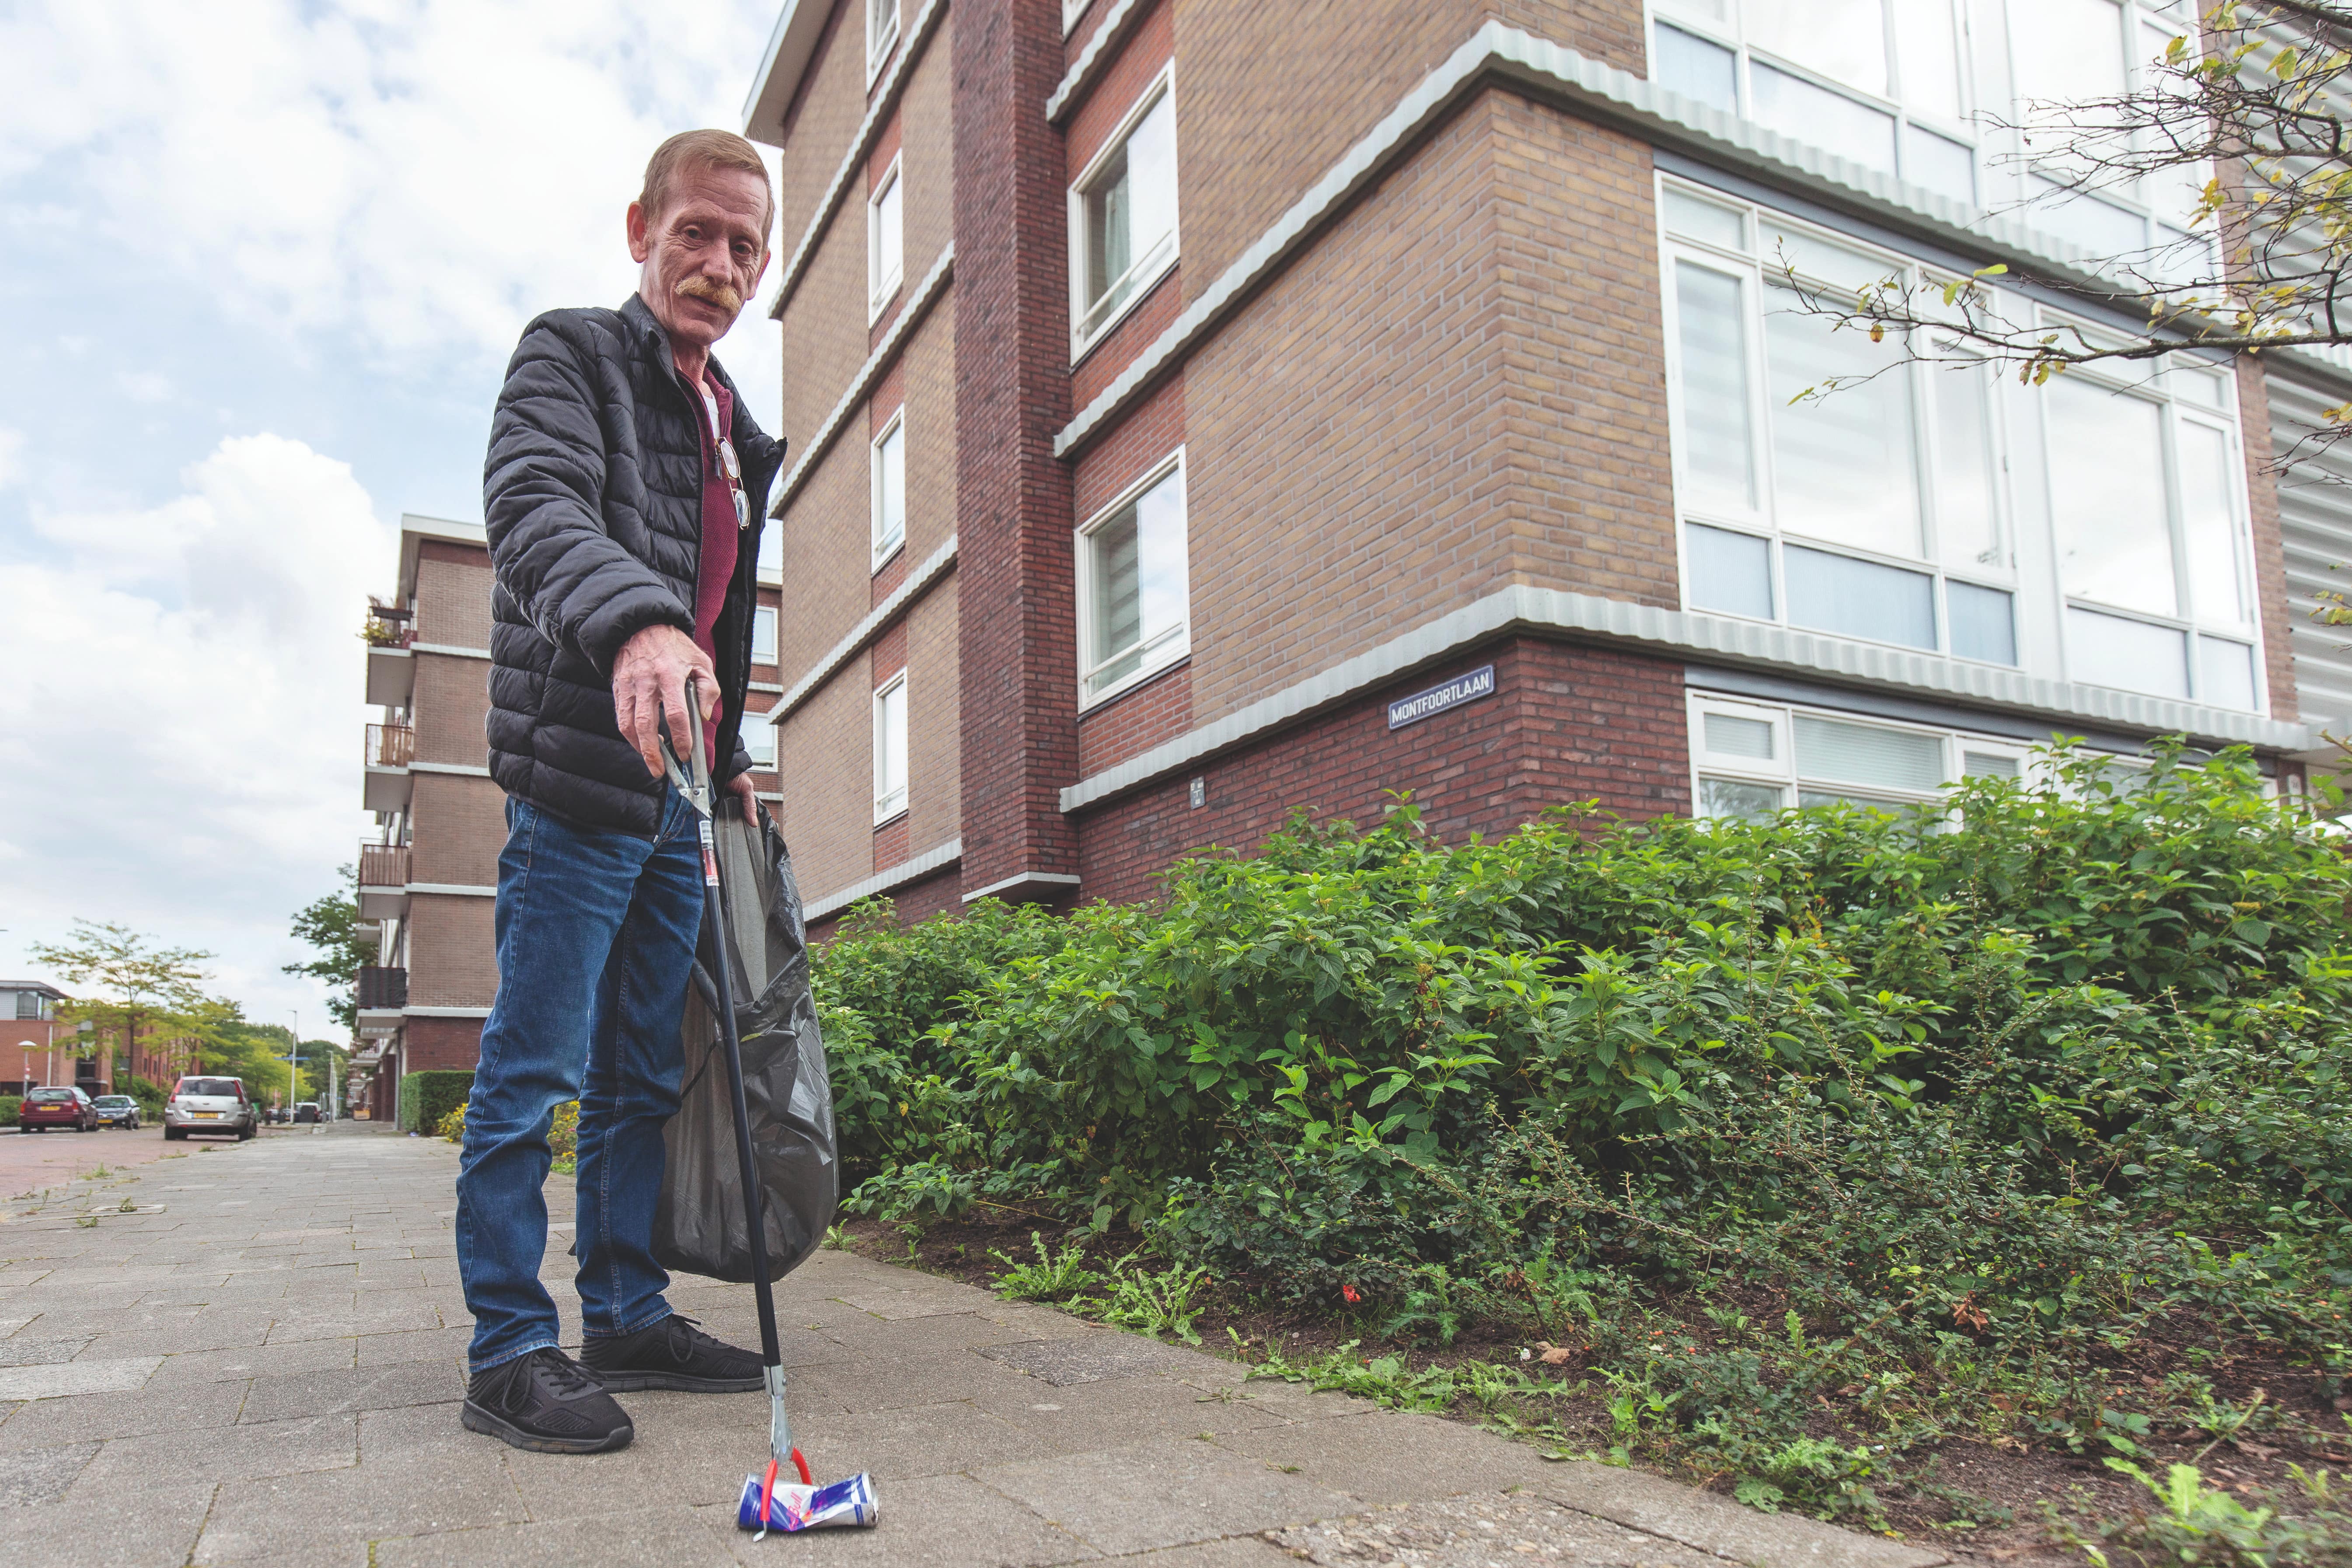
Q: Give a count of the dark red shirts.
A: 1